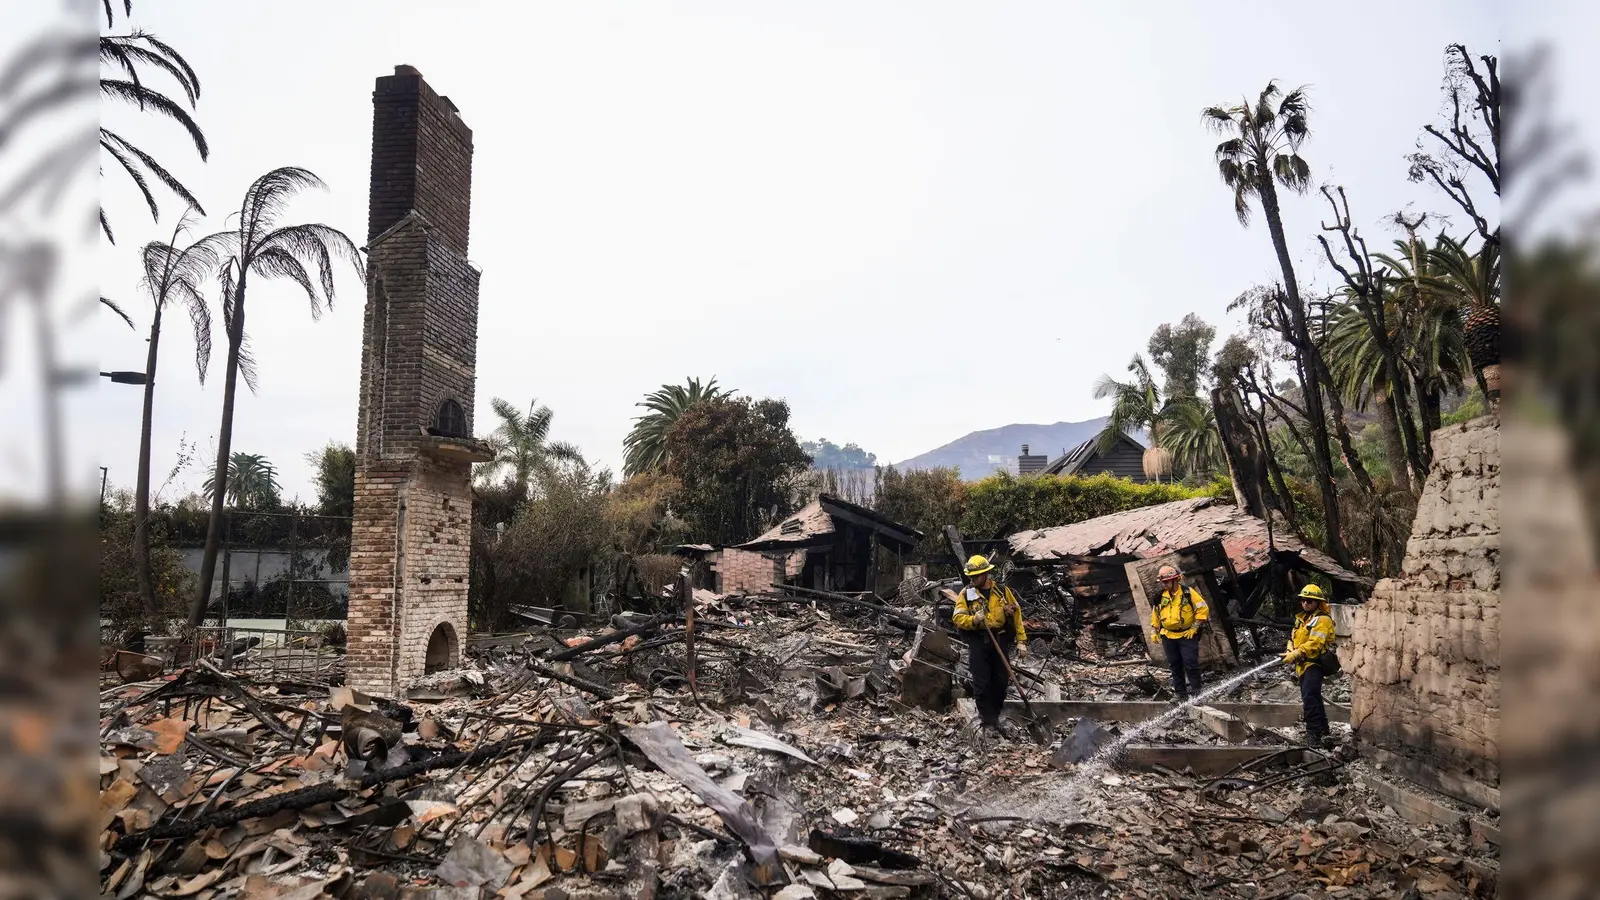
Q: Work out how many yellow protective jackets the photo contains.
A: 3